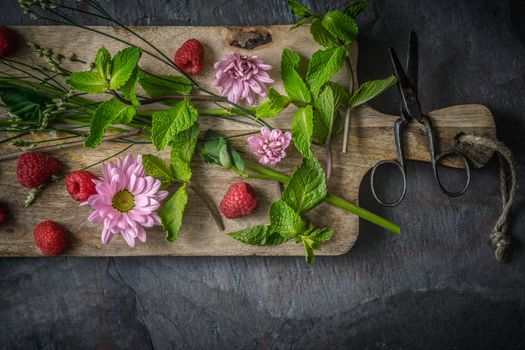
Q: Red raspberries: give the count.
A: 7